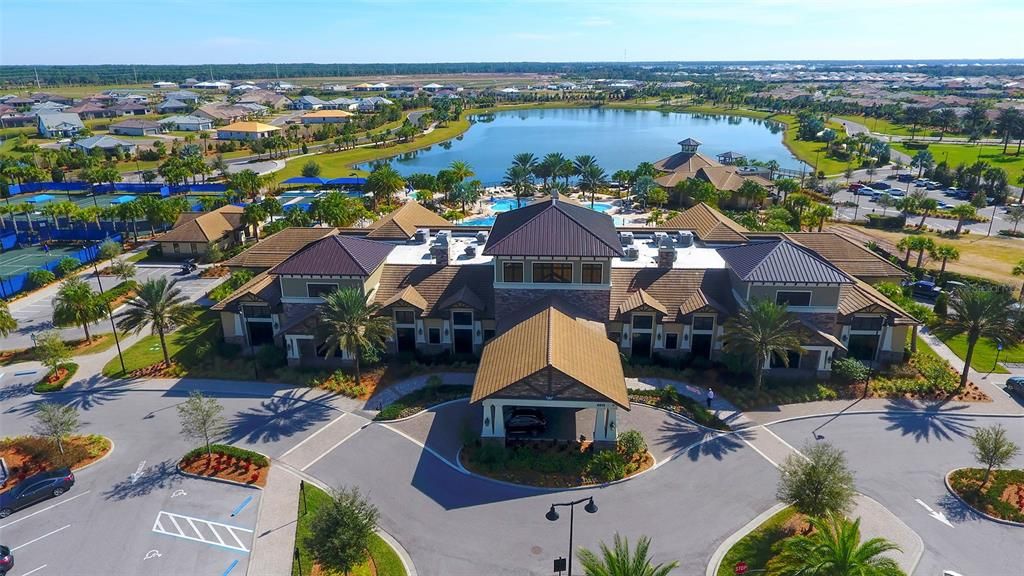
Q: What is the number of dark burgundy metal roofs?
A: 3